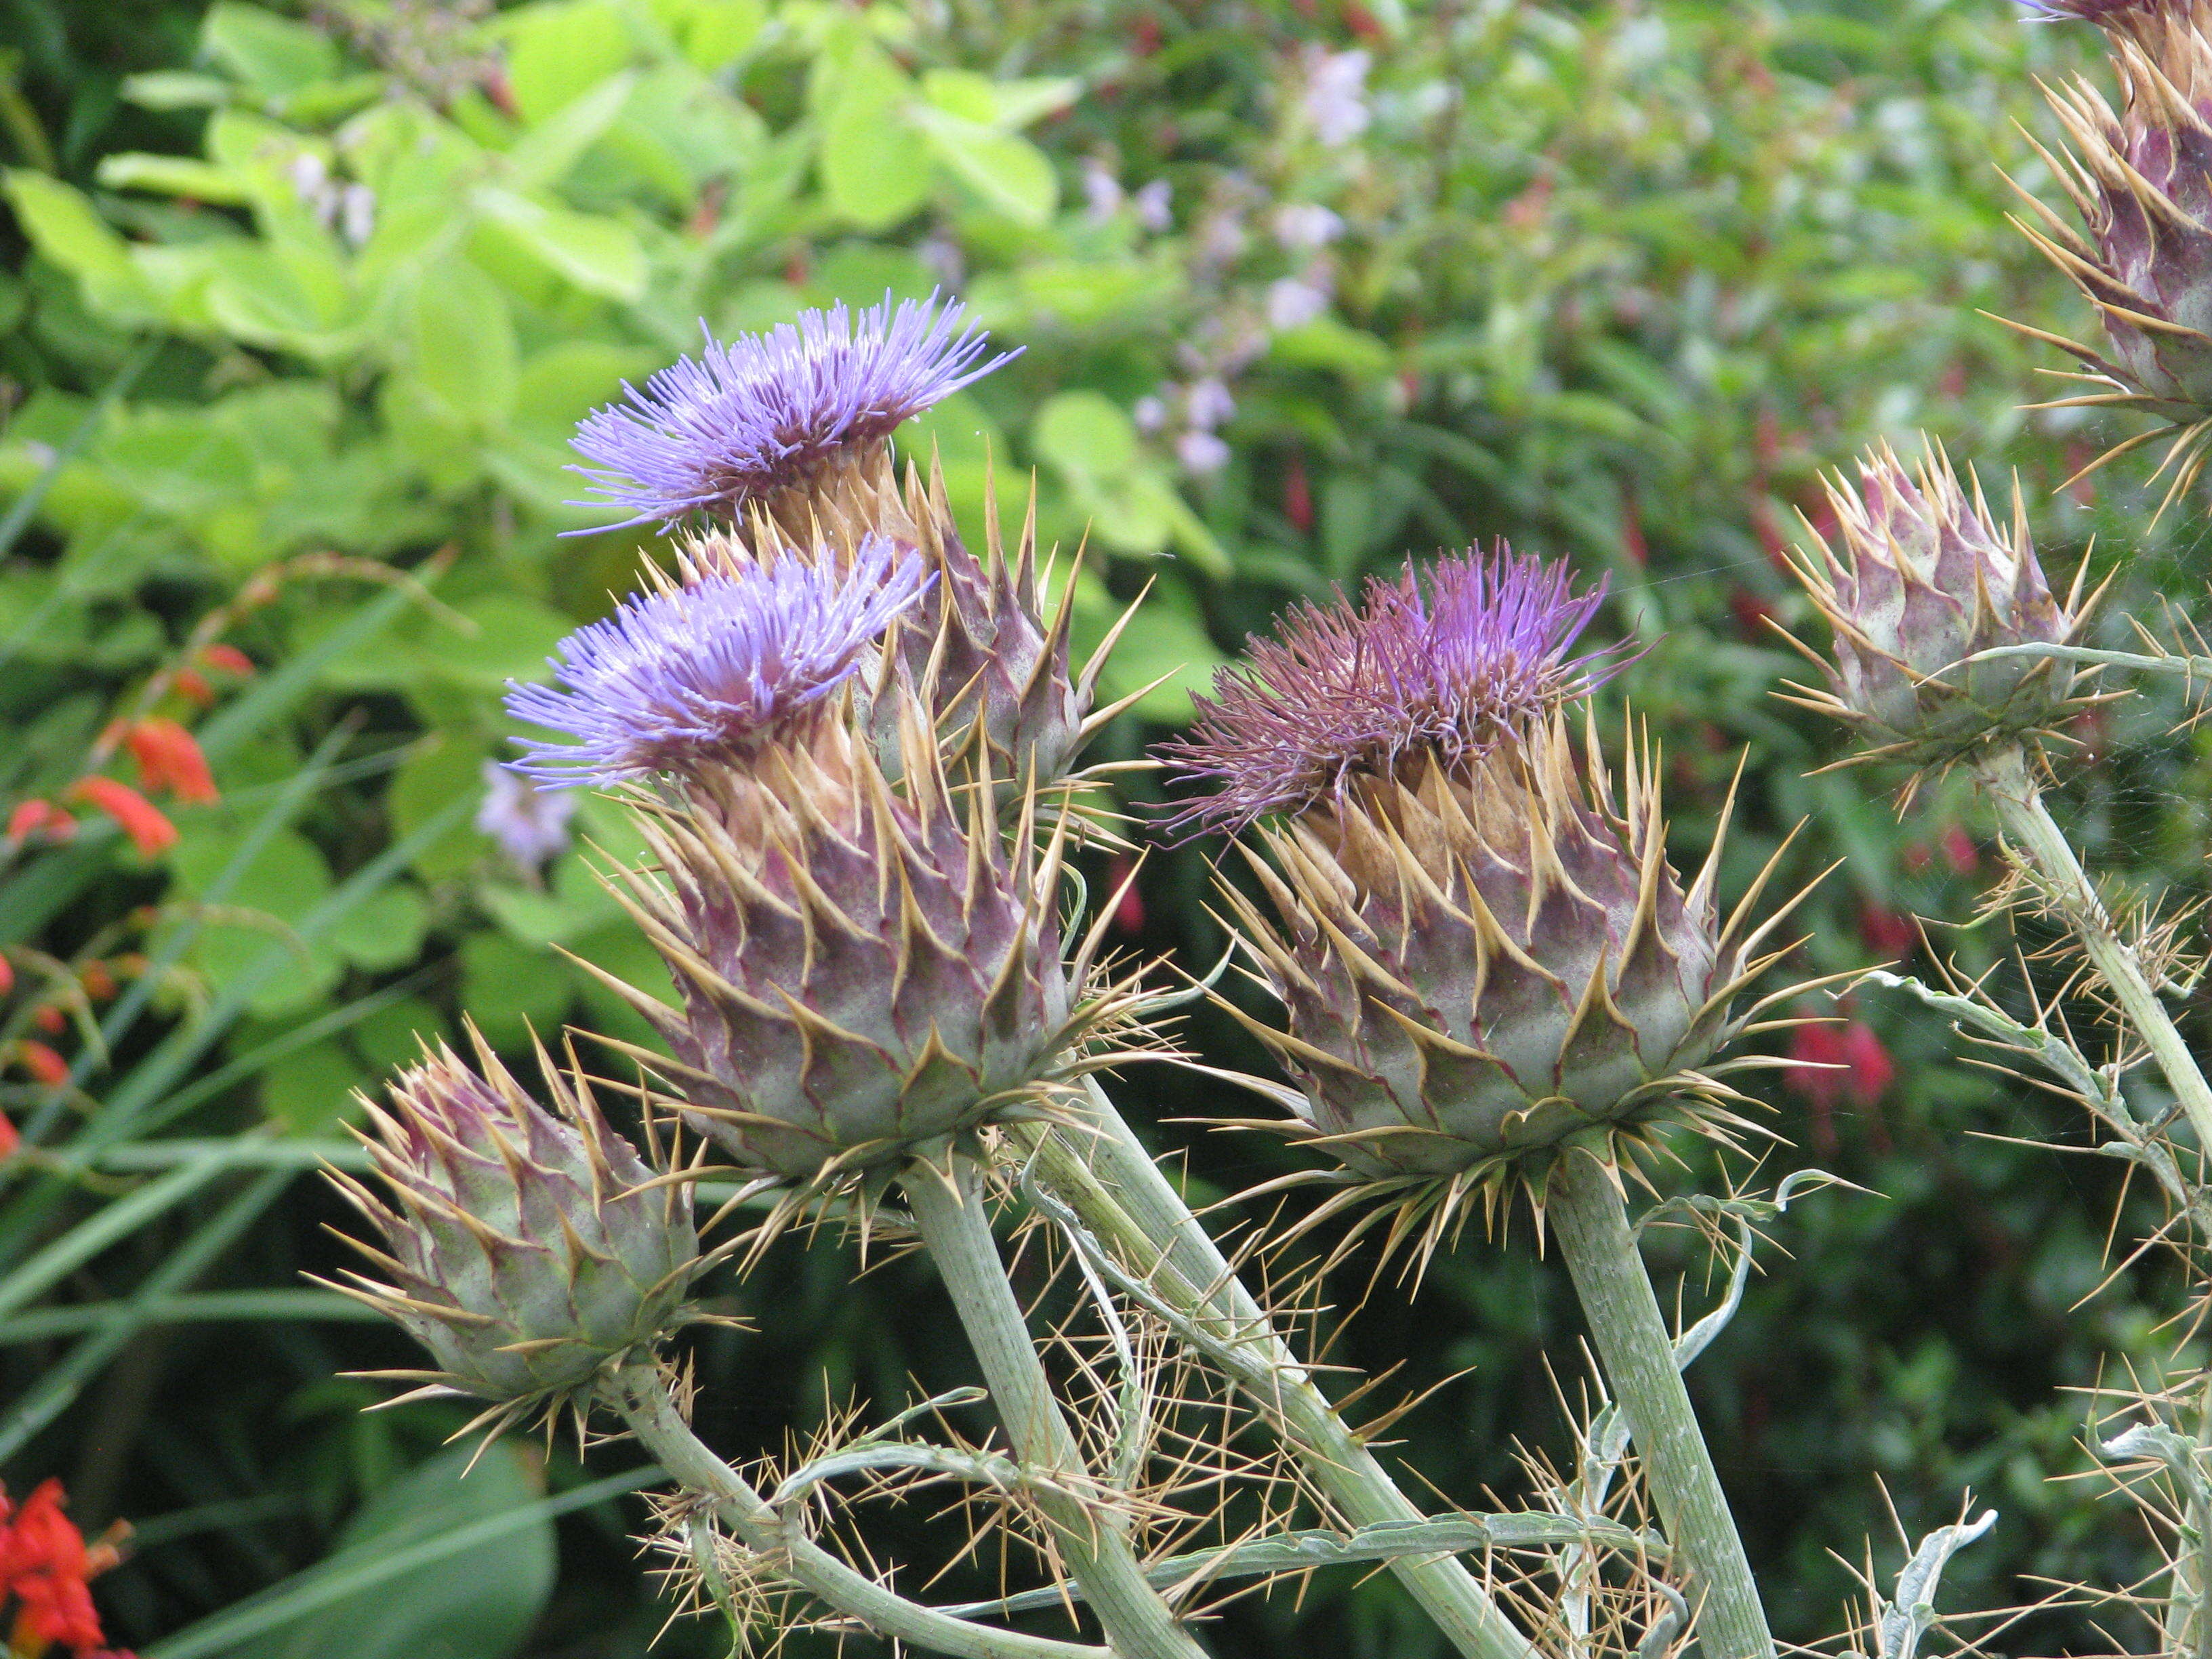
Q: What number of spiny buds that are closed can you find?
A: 2